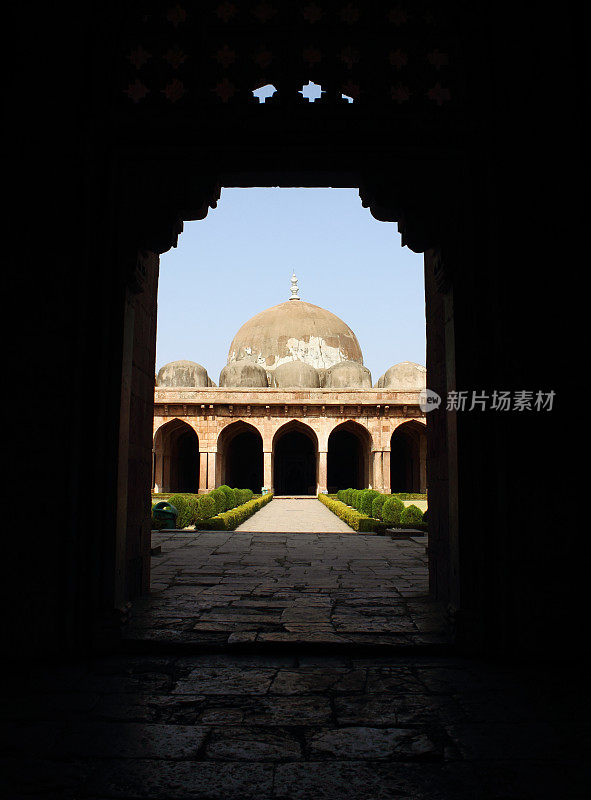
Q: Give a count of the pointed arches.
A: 5